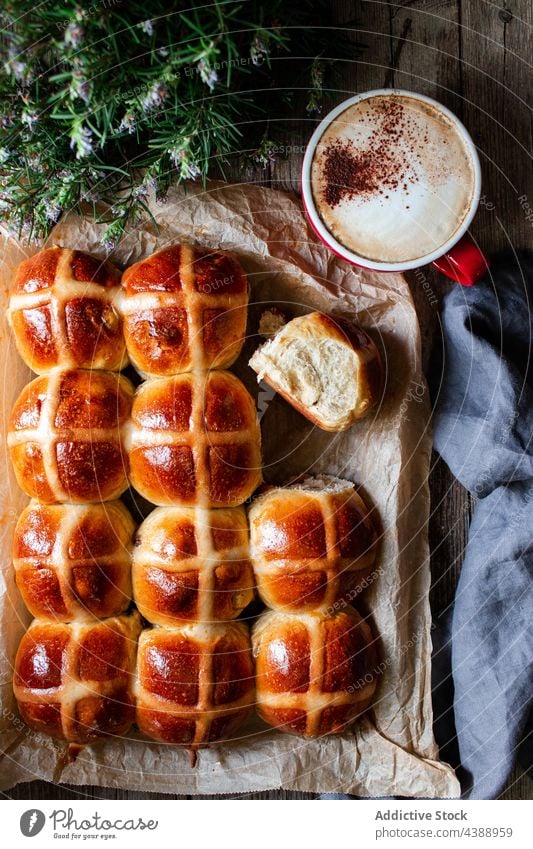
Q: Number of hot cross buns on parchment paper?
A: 11